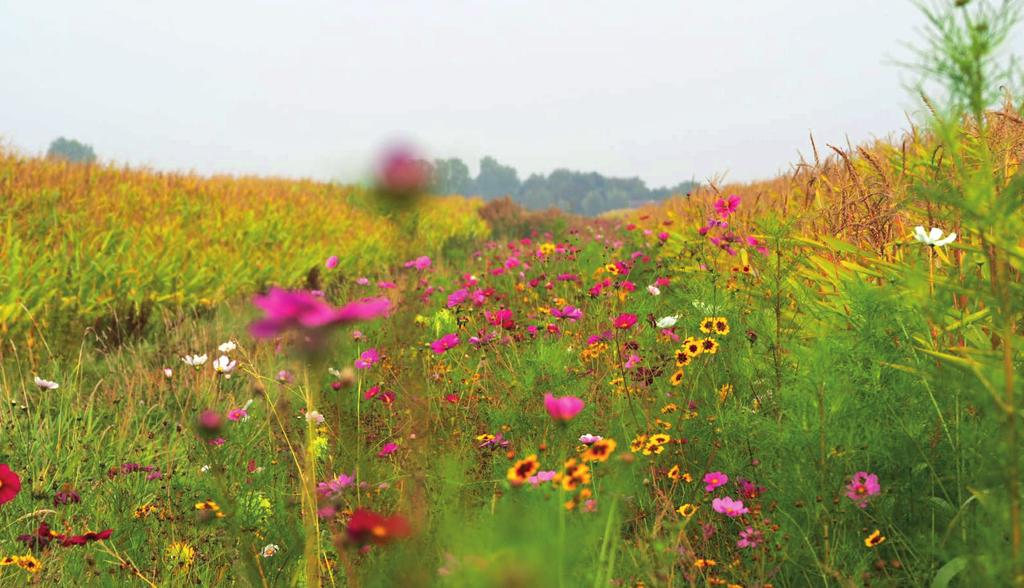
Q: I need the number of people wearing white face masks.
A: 0